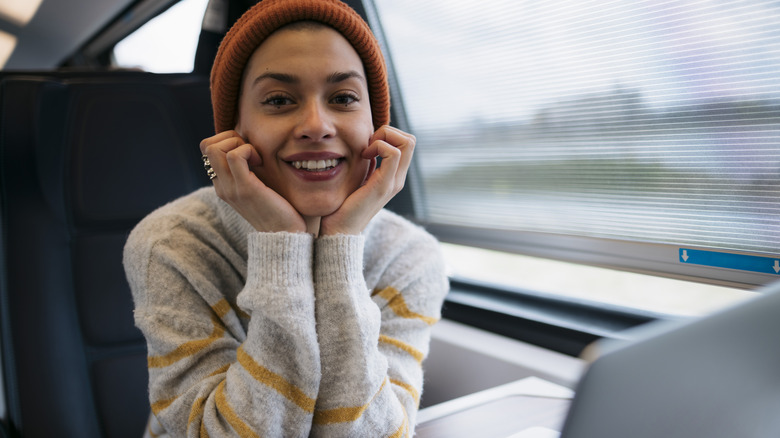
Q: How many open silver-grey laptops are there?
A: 1